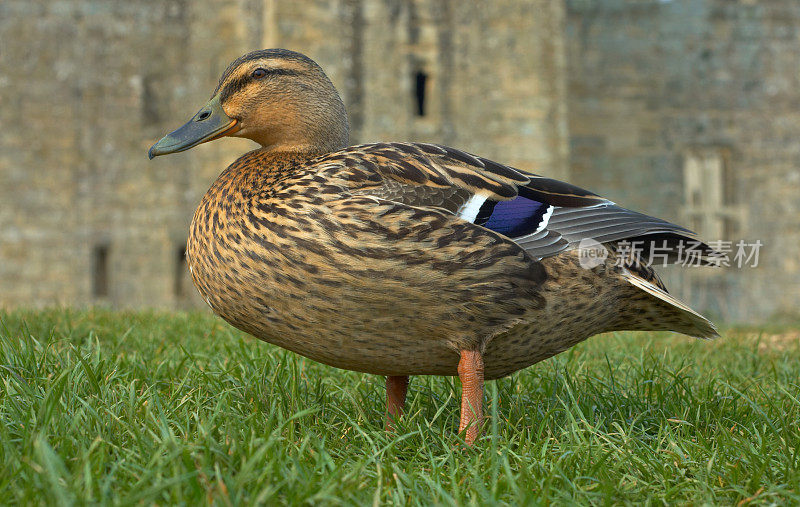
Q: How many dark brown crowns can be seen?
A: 1